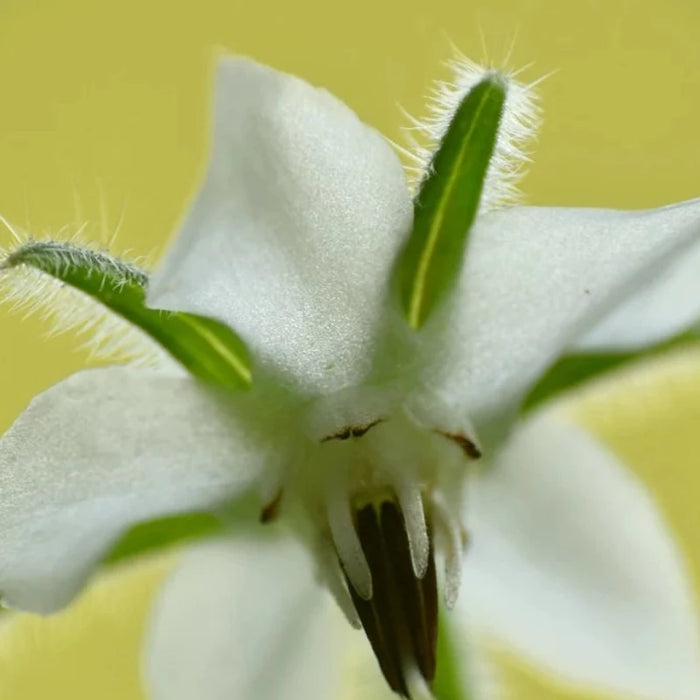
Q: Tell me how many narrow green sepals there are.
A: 5